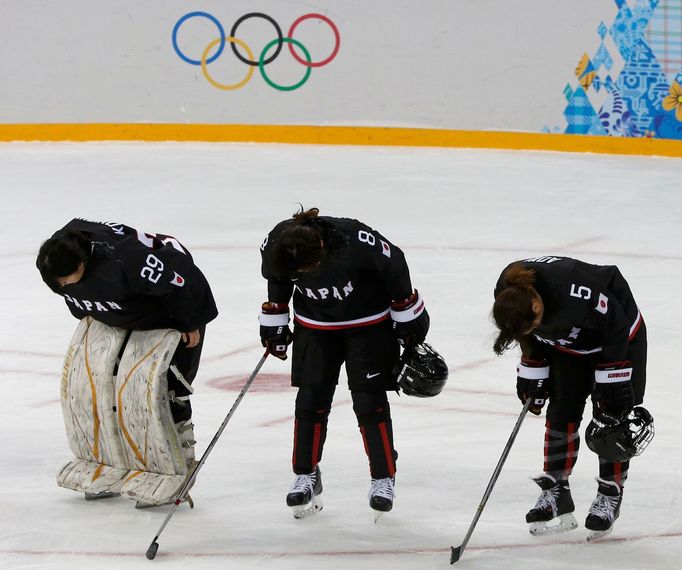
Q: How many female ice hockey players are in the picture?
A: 3